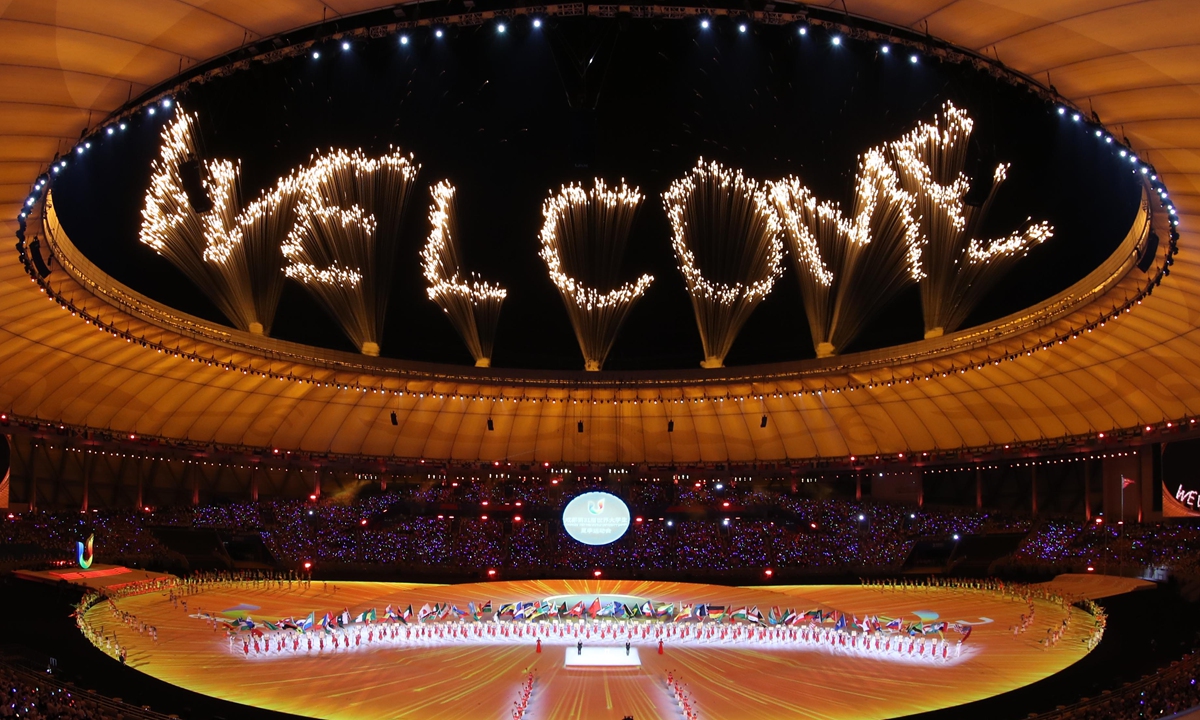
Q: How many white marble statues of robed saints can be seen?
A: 0